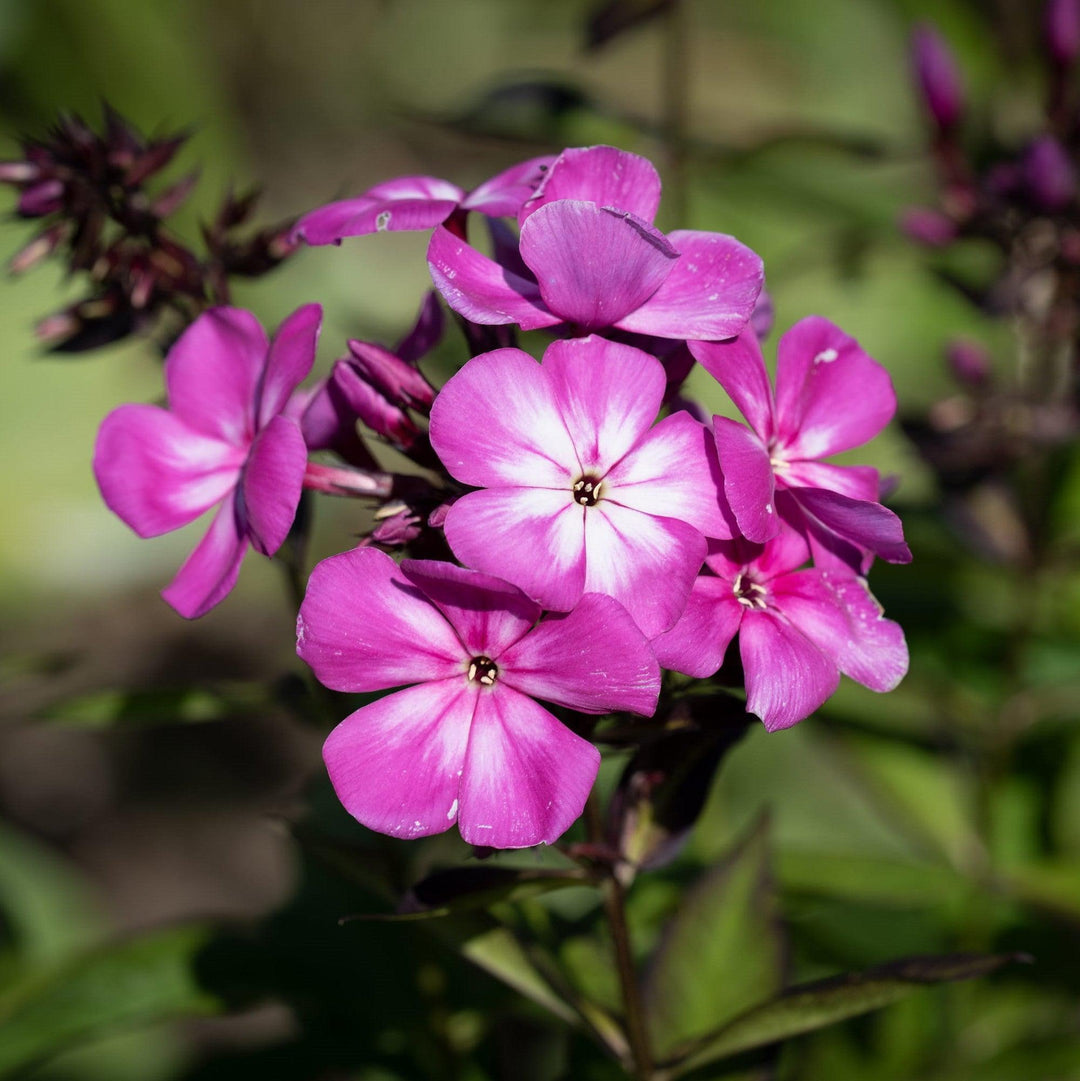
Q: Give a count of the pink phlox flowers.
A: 7